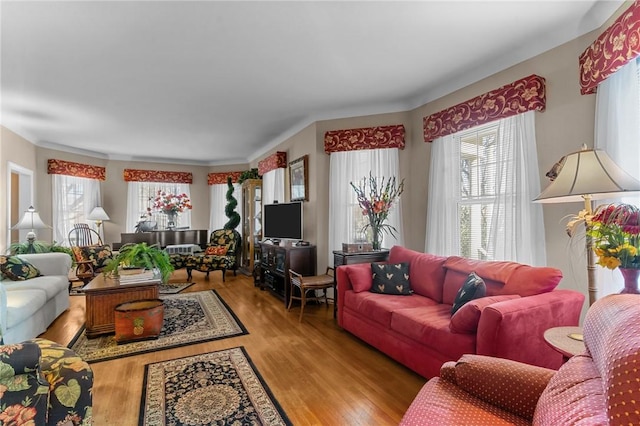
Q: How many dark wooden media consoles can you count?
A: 1